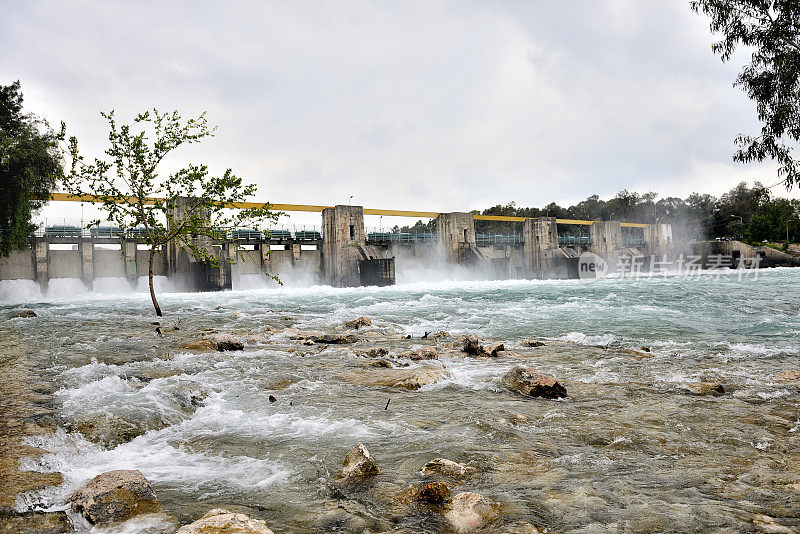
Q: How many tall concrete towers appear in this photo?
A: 6